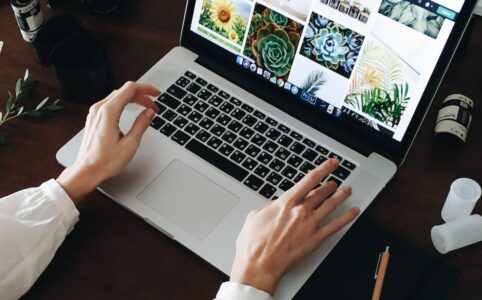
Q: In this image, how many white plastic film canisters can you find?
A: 2